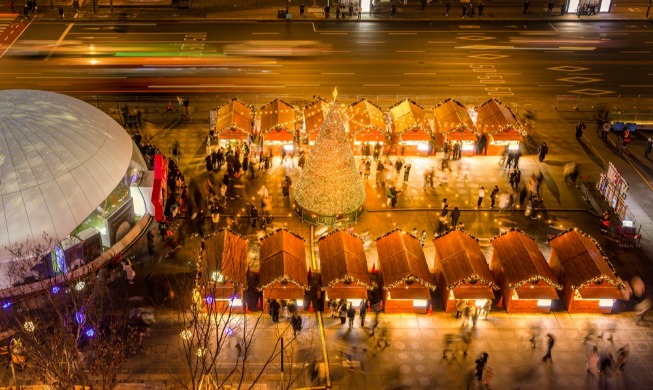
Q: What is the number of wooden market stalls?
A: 14